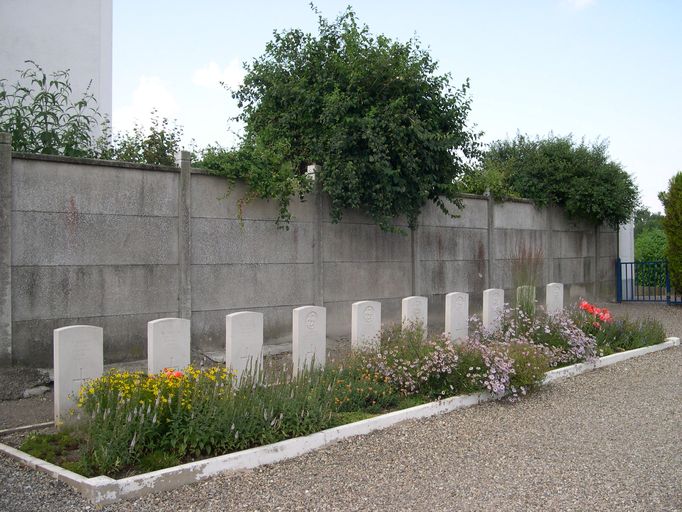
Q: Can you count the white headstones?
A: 10